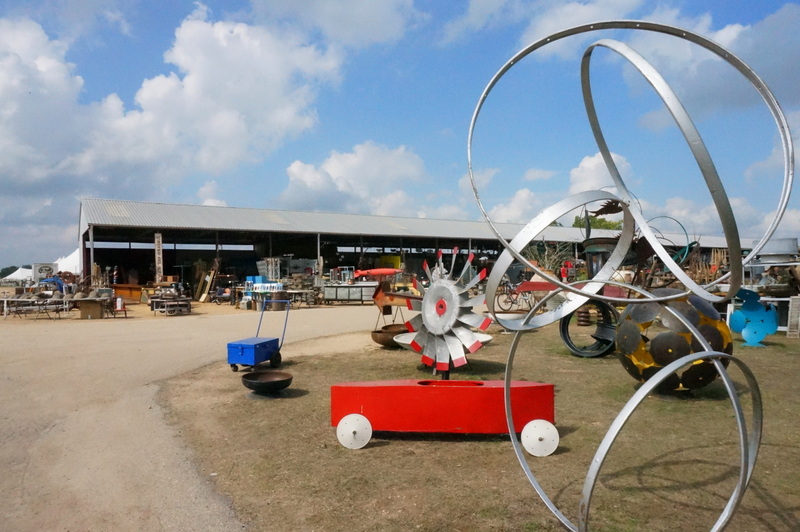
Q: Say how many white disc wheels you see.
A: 2